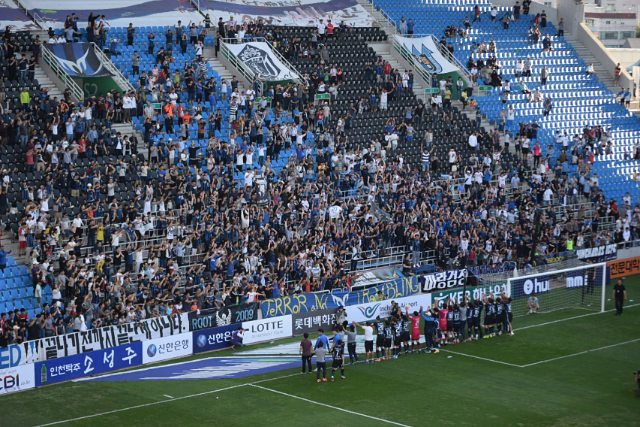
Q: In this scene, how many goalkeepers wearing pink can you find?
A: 2